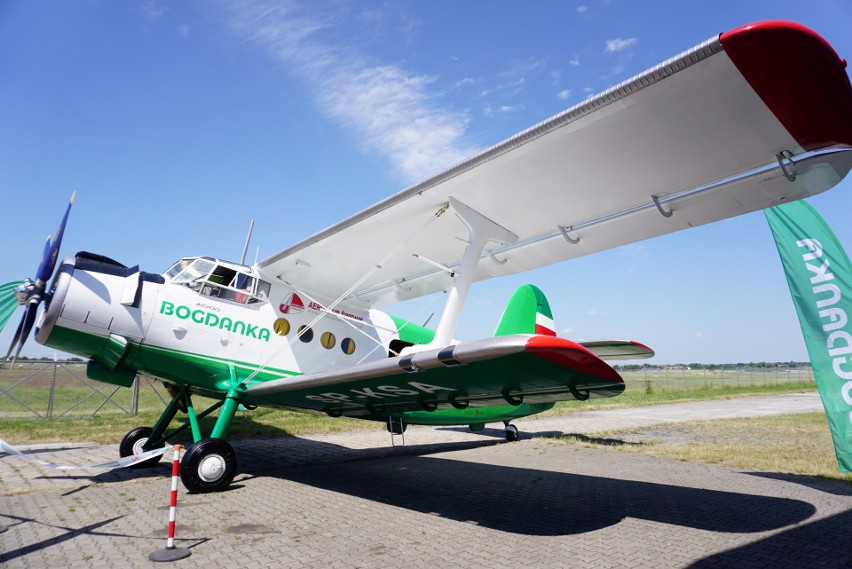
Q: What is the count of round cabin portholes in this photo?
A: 4